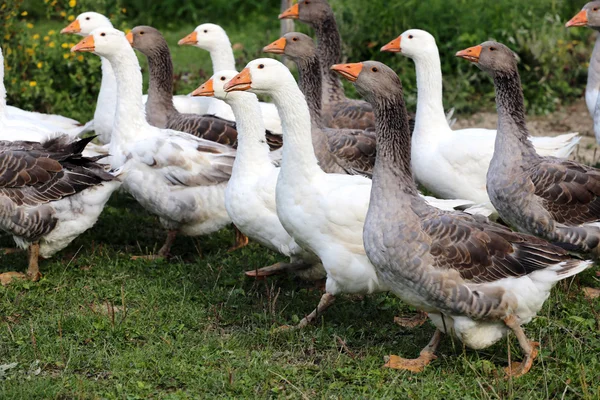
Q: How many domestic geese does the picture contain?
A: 14